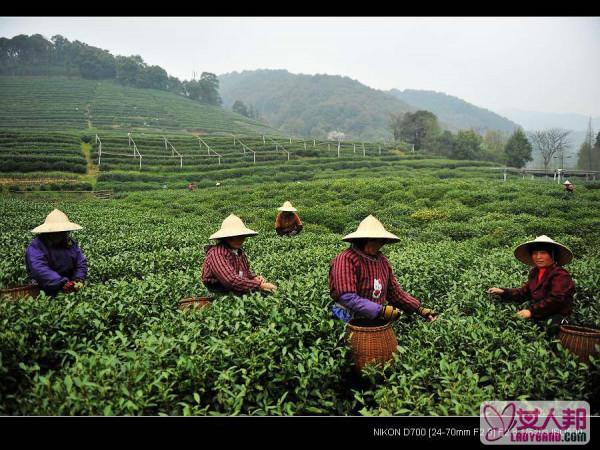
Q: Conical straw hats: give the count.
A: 6